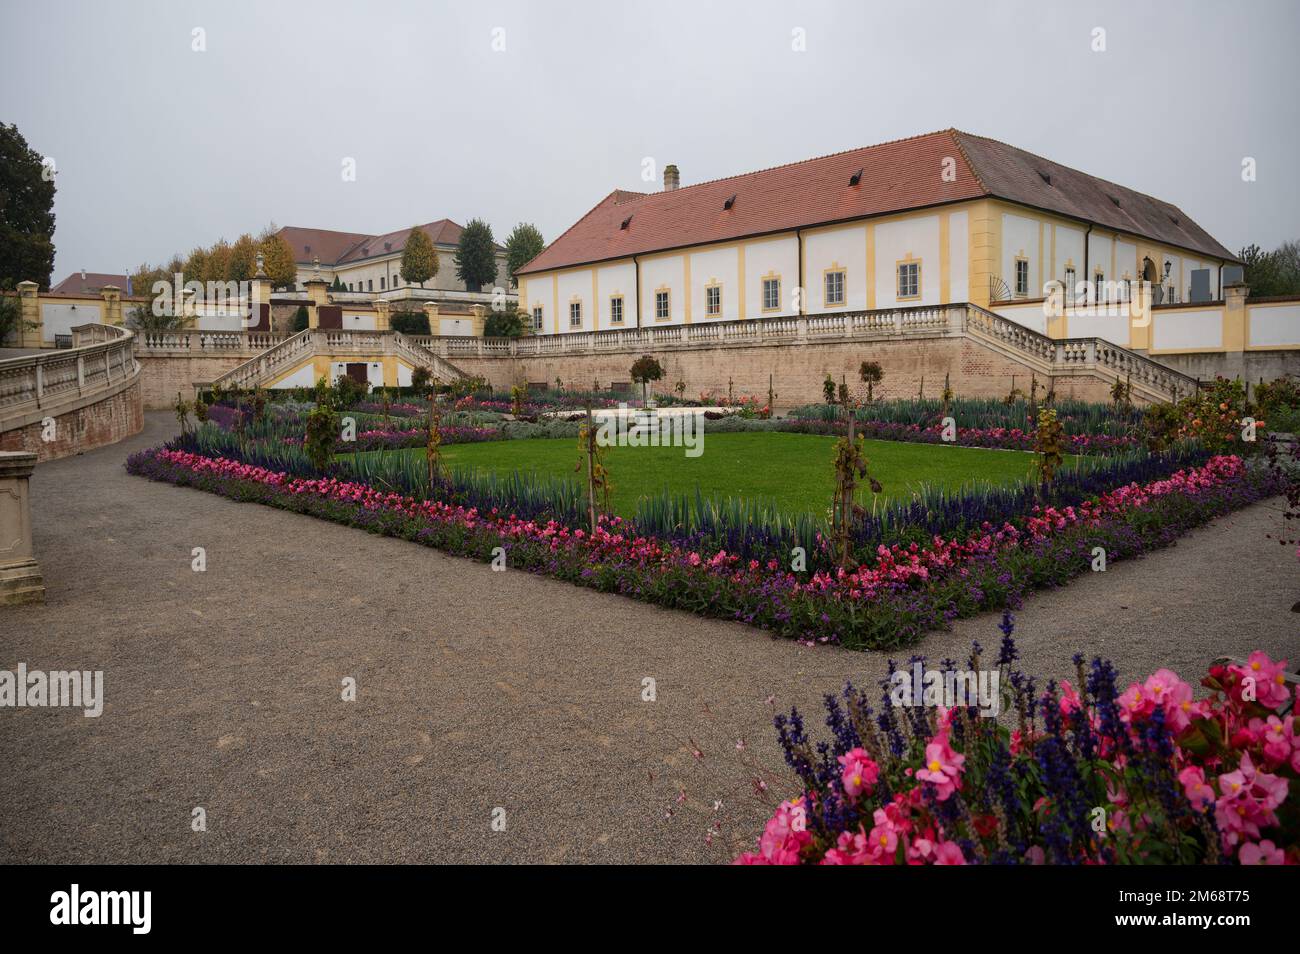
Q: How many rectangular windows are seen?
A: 13